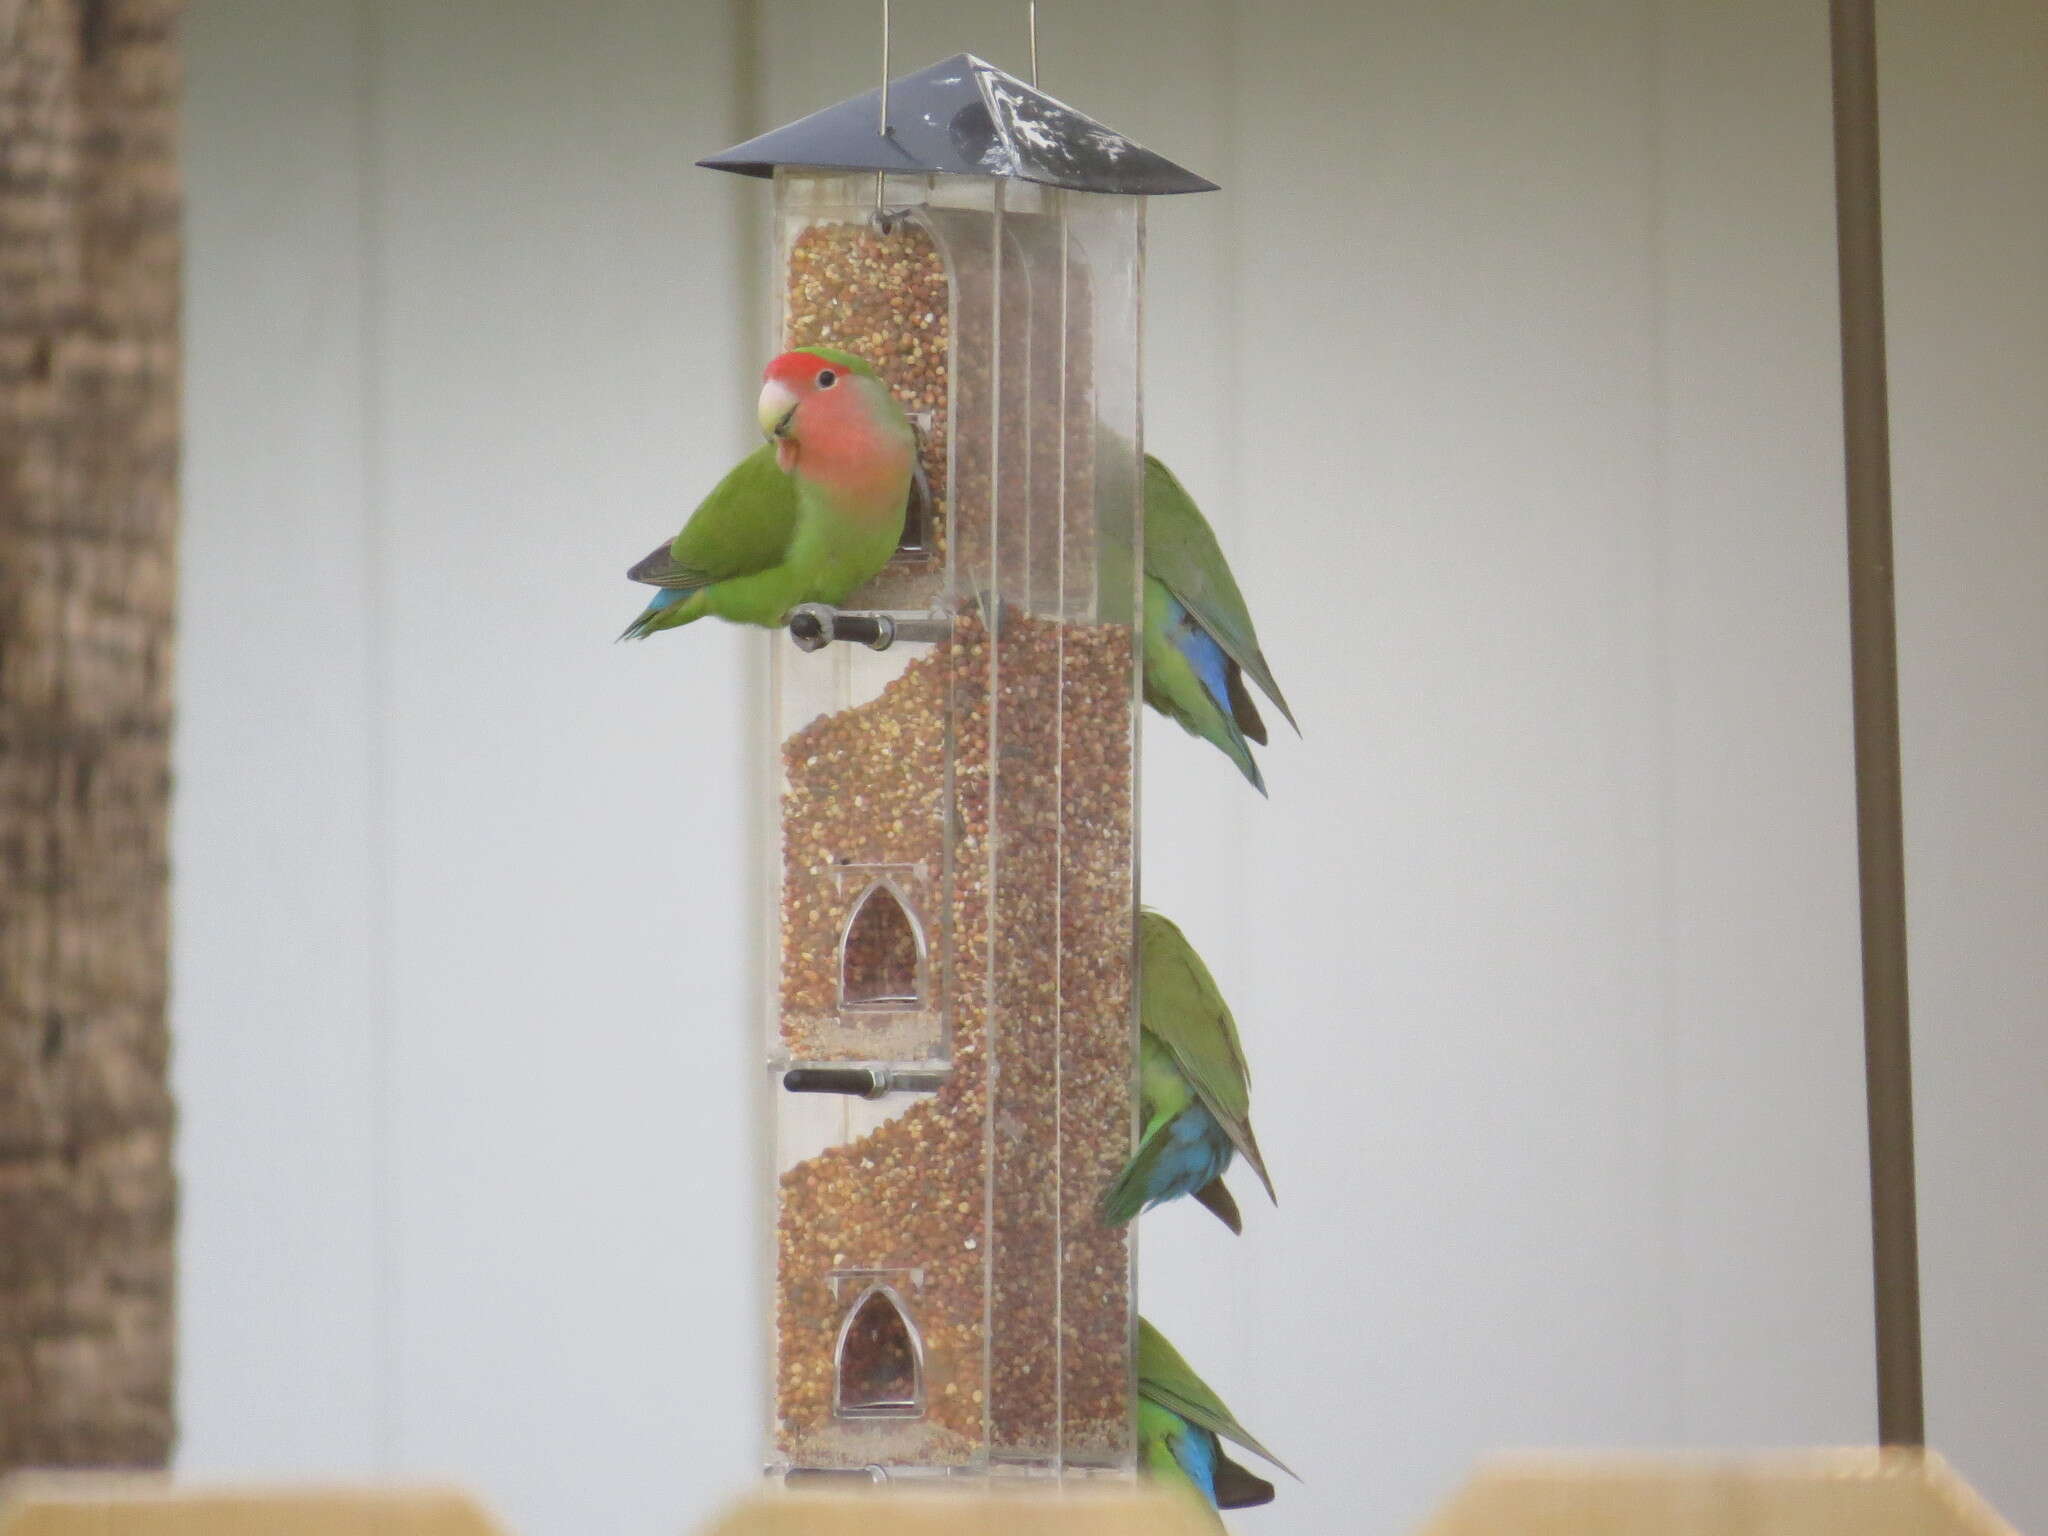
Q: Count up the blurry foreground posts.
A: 3